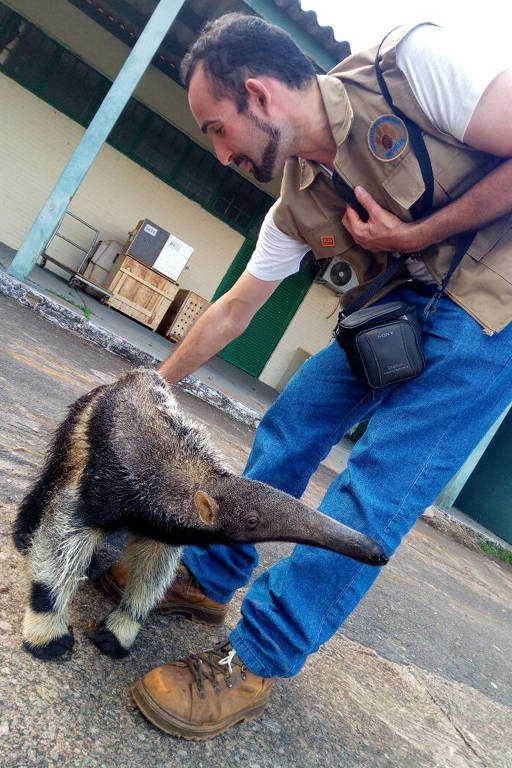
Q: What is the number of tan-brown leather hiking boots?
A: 2